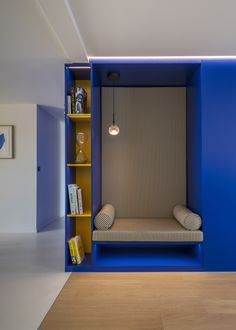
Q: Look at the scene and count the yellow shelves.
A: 3